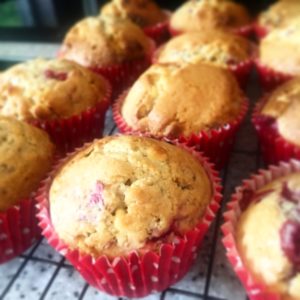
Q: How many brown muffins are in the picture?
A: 12